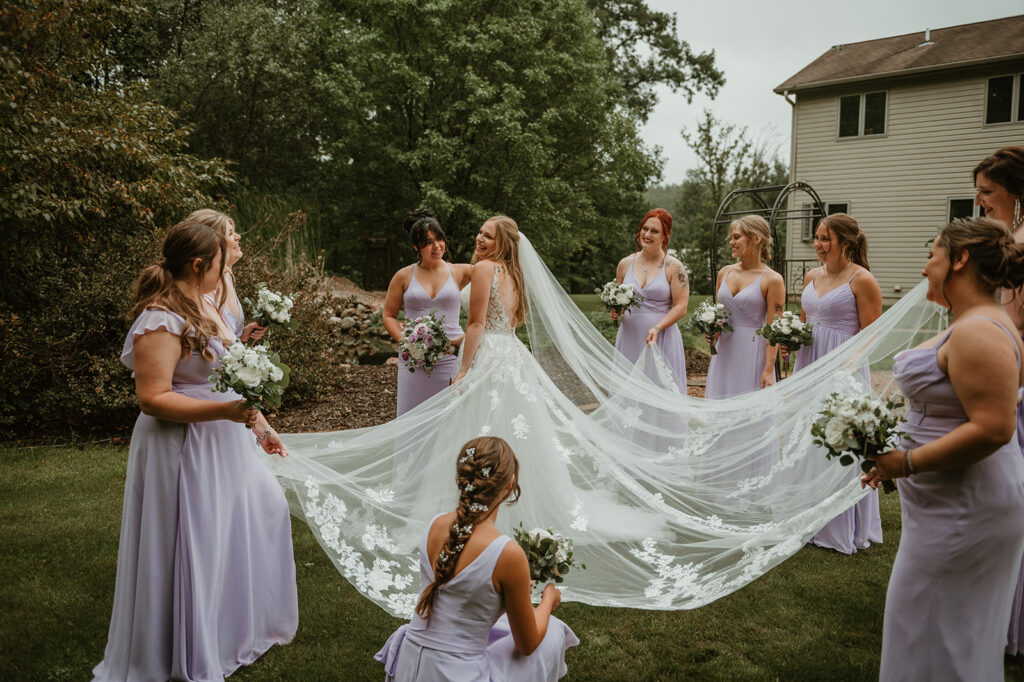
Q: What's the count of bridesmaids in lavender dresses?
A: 9